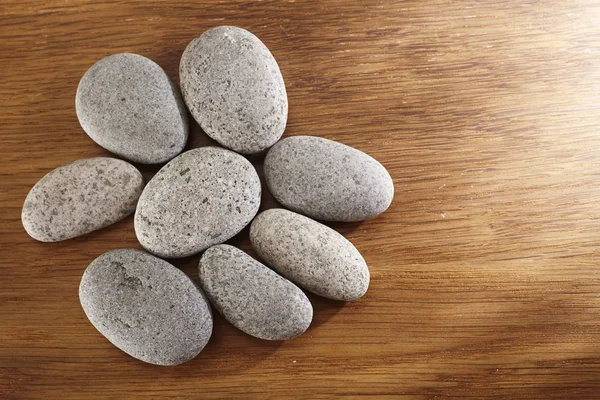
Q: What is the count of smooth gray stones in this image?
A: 8